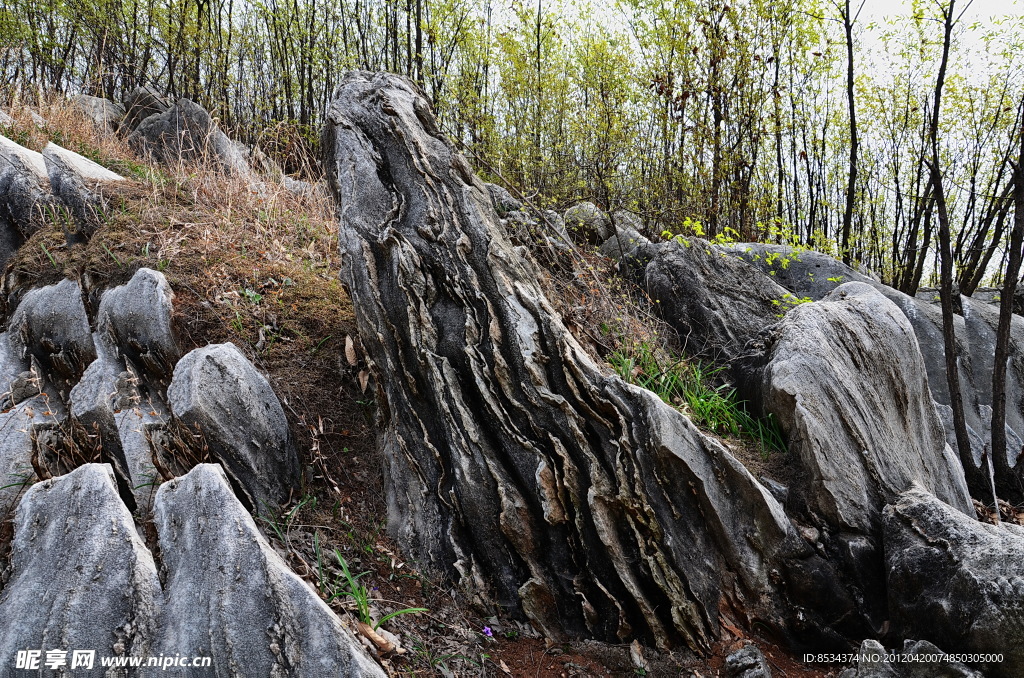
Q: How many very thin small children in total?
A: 0